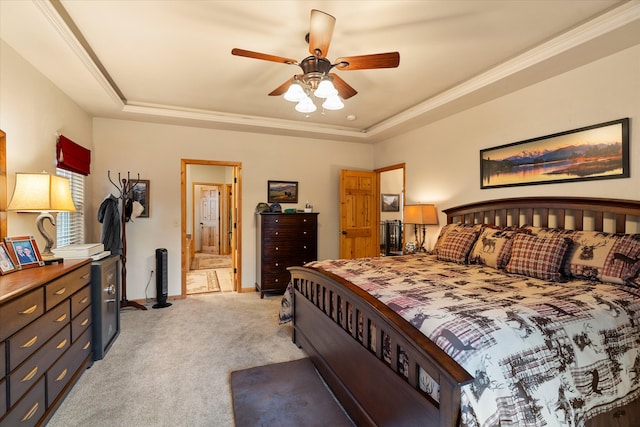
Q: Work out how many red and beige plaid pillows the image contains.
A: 2